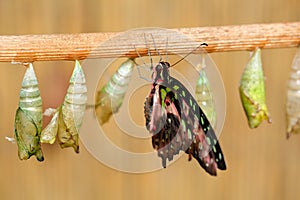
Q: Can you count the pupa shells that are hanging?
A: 6